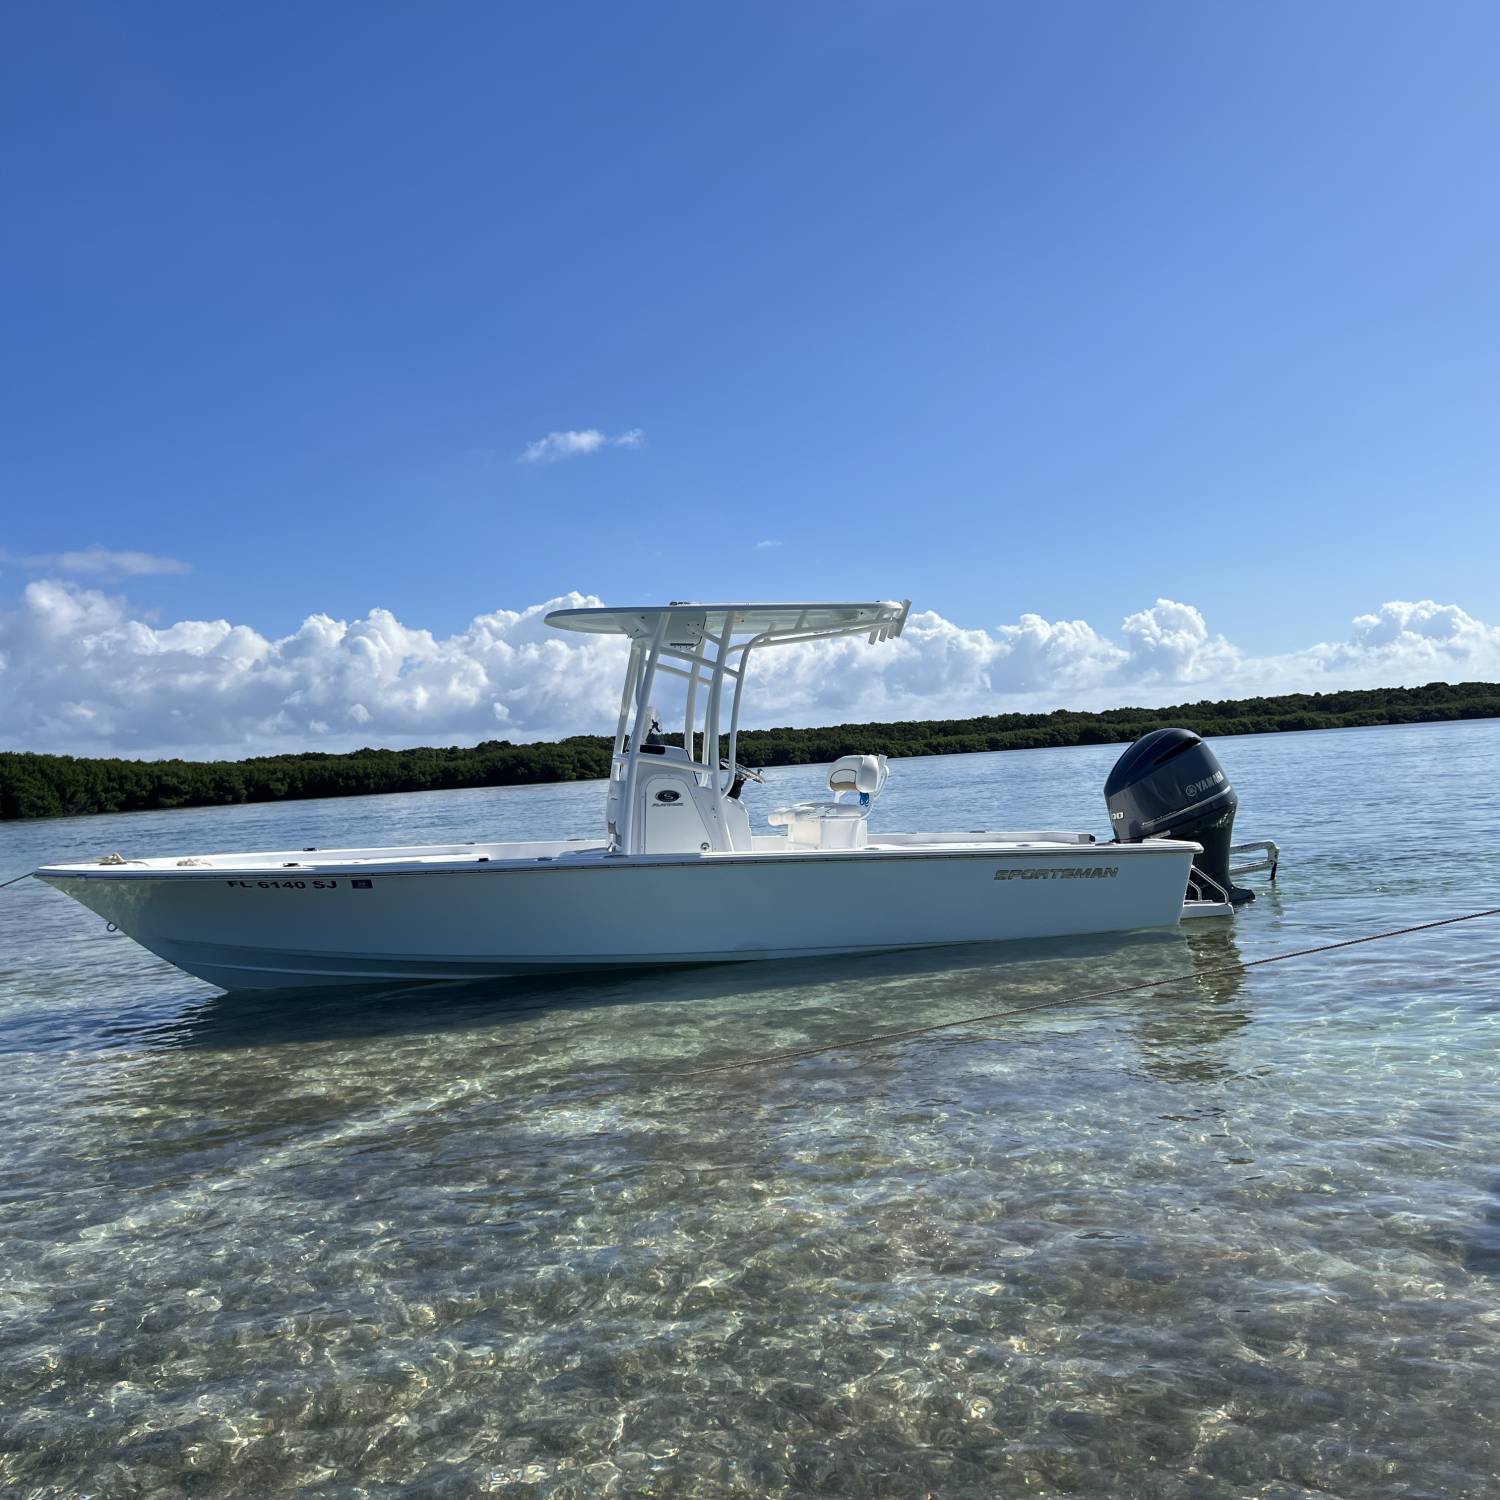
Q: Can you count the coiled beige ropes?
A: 2